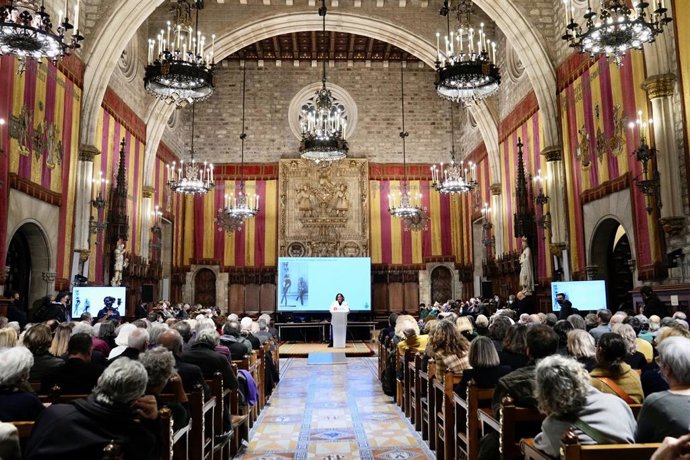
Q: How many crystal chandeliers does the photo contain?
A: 9